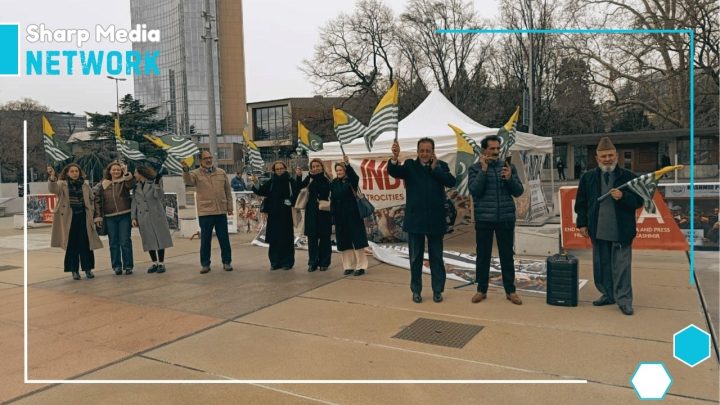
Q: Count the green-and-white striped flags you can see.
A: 11